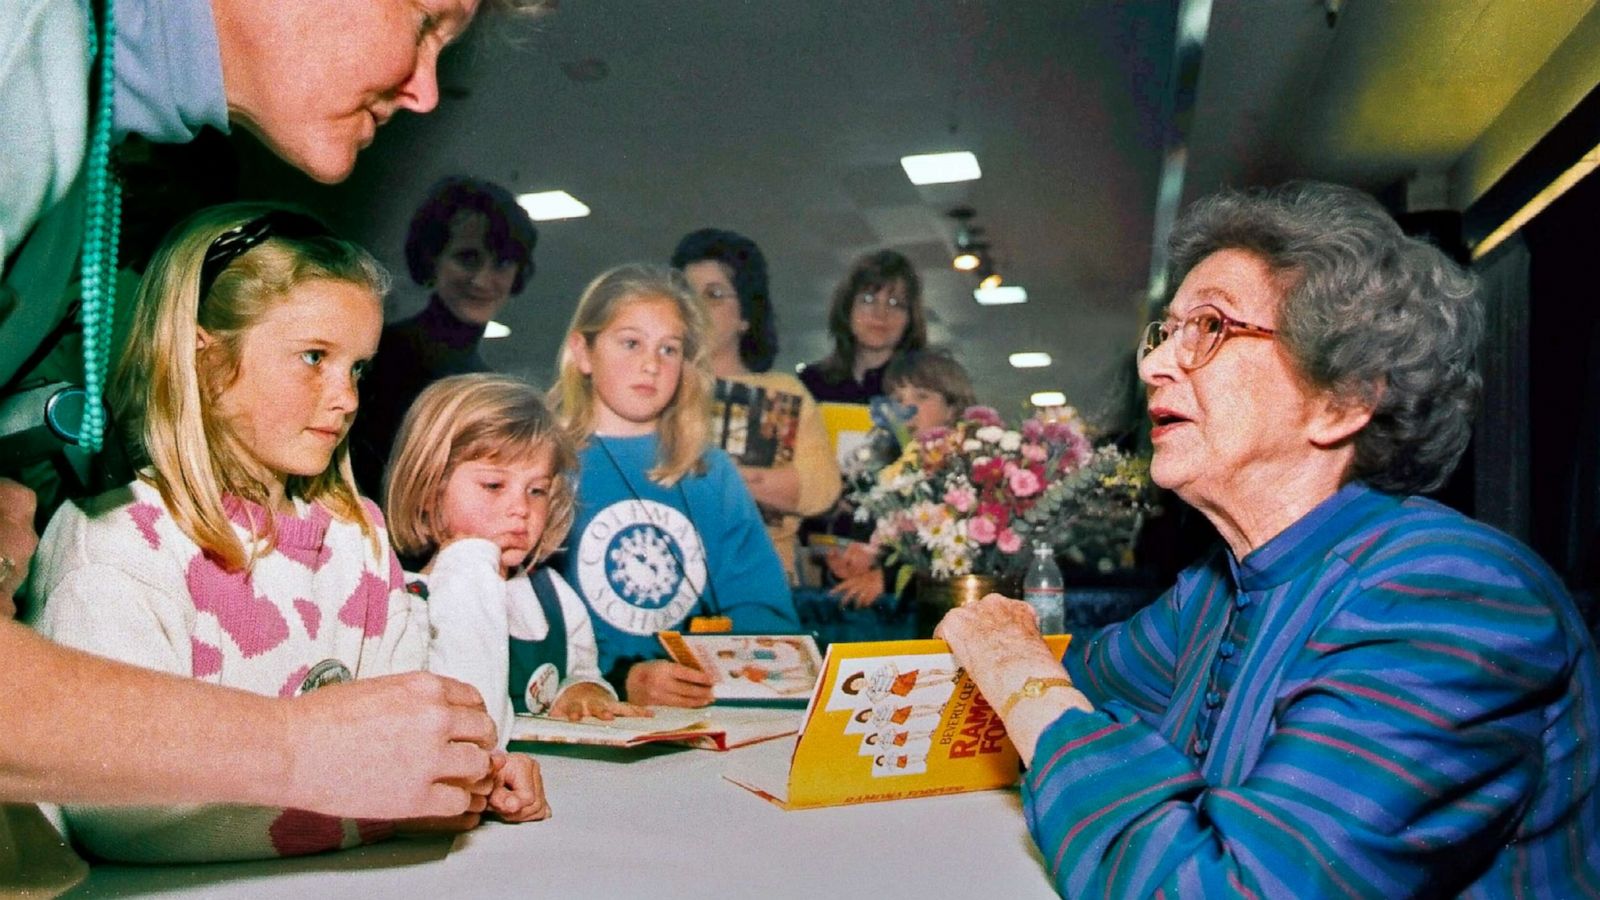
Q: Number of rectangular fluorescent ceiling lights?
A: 6